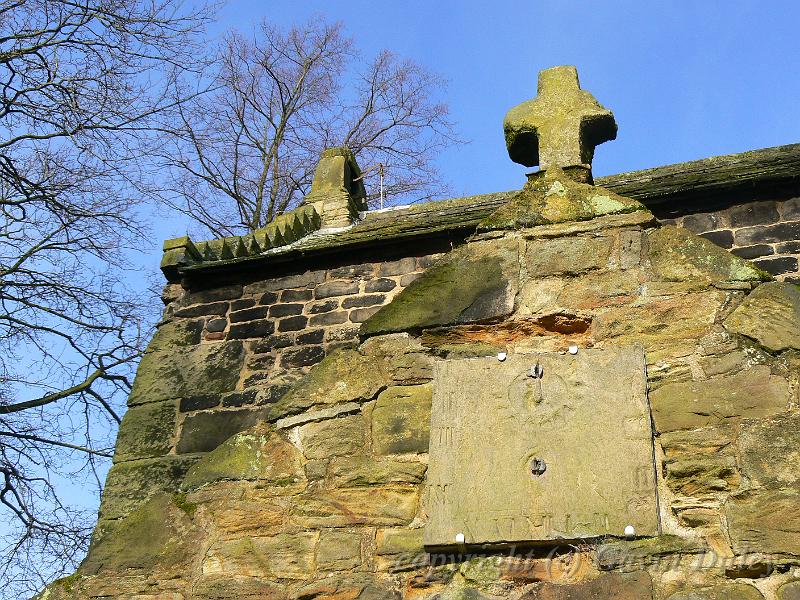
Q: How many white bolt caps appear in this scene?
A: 4